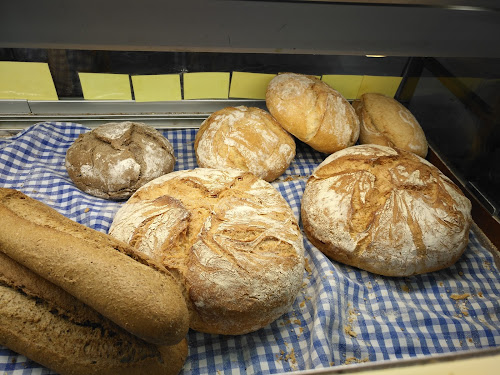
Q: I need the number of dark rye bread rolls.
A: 1